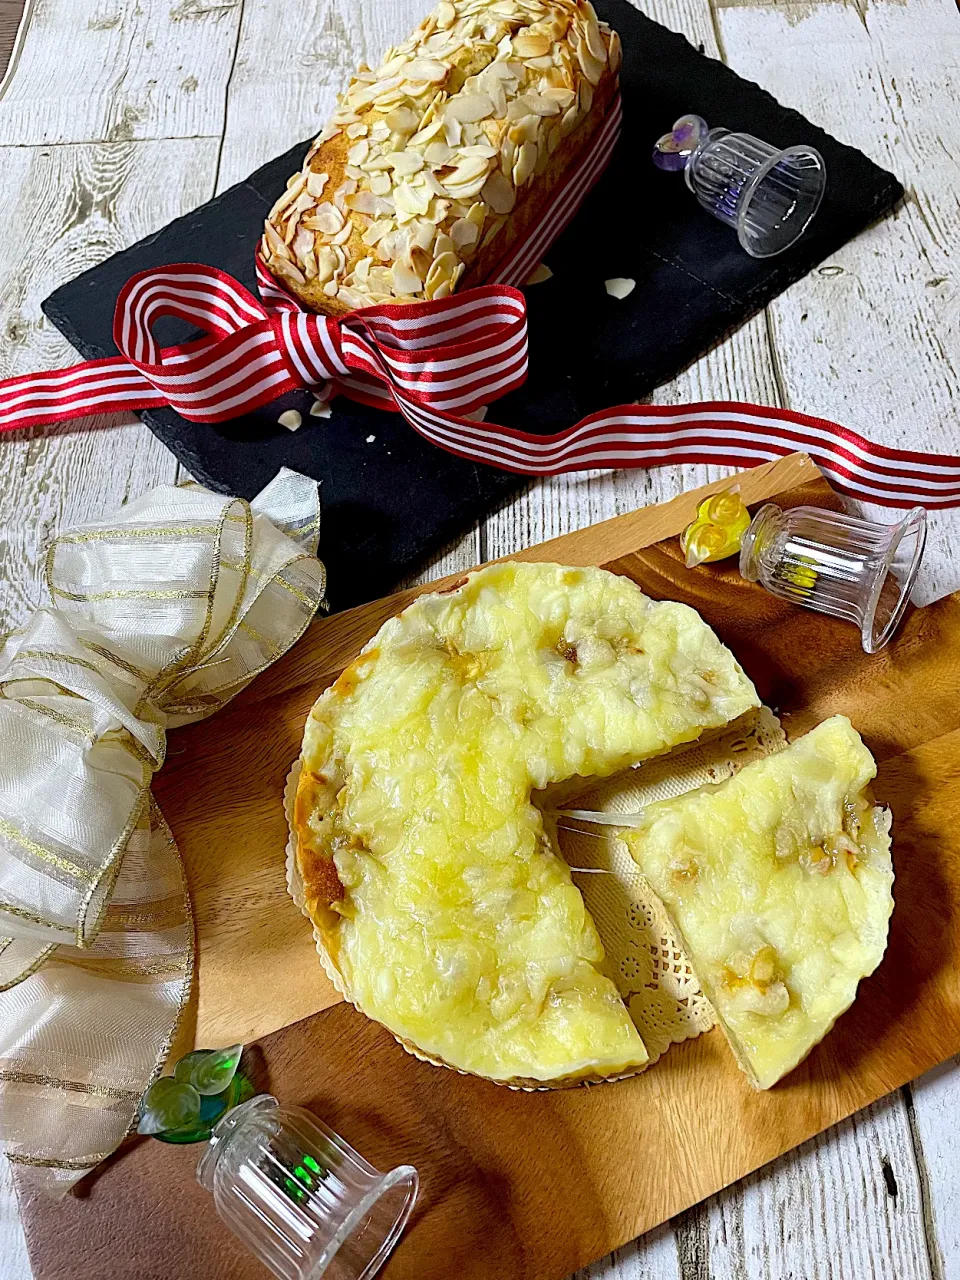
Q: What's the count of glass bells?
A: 3